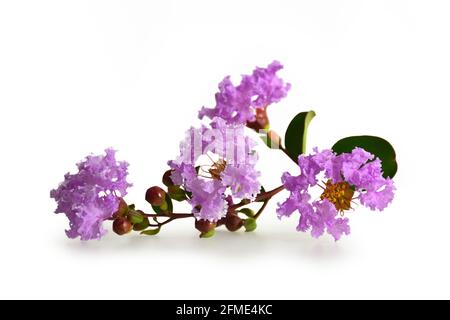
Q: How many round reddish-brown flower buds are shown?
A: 5